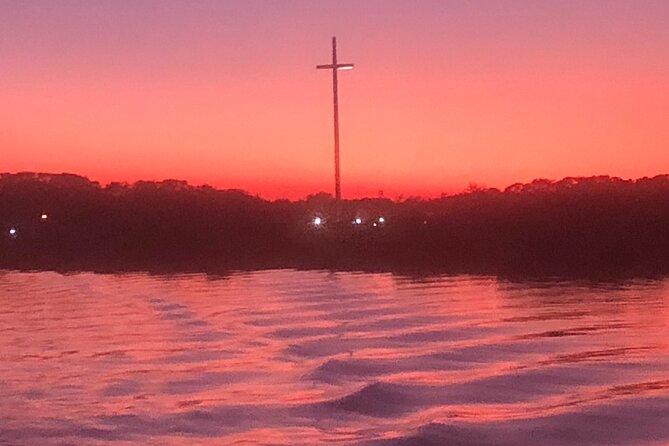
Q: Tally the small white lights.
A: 6